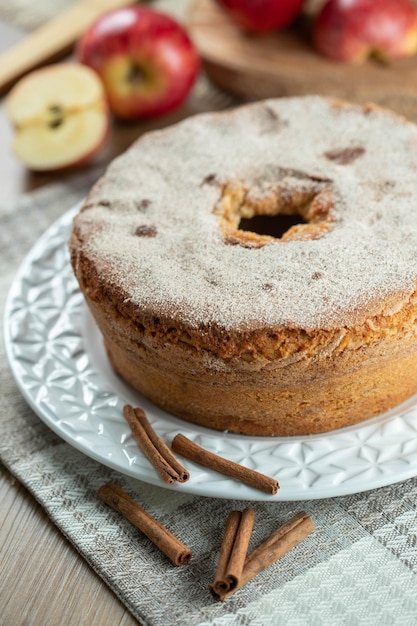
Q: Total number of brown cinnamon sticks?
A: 5